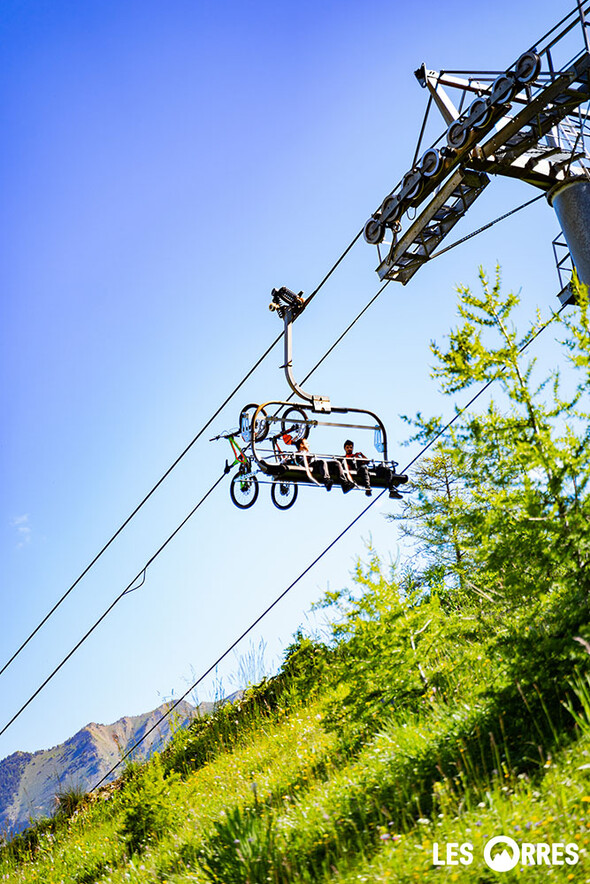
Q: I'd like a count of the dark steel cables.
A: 3